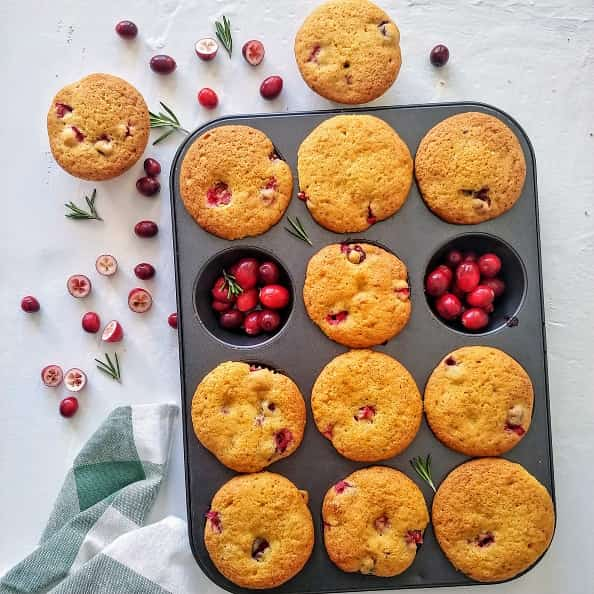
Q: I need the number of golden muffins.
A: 12